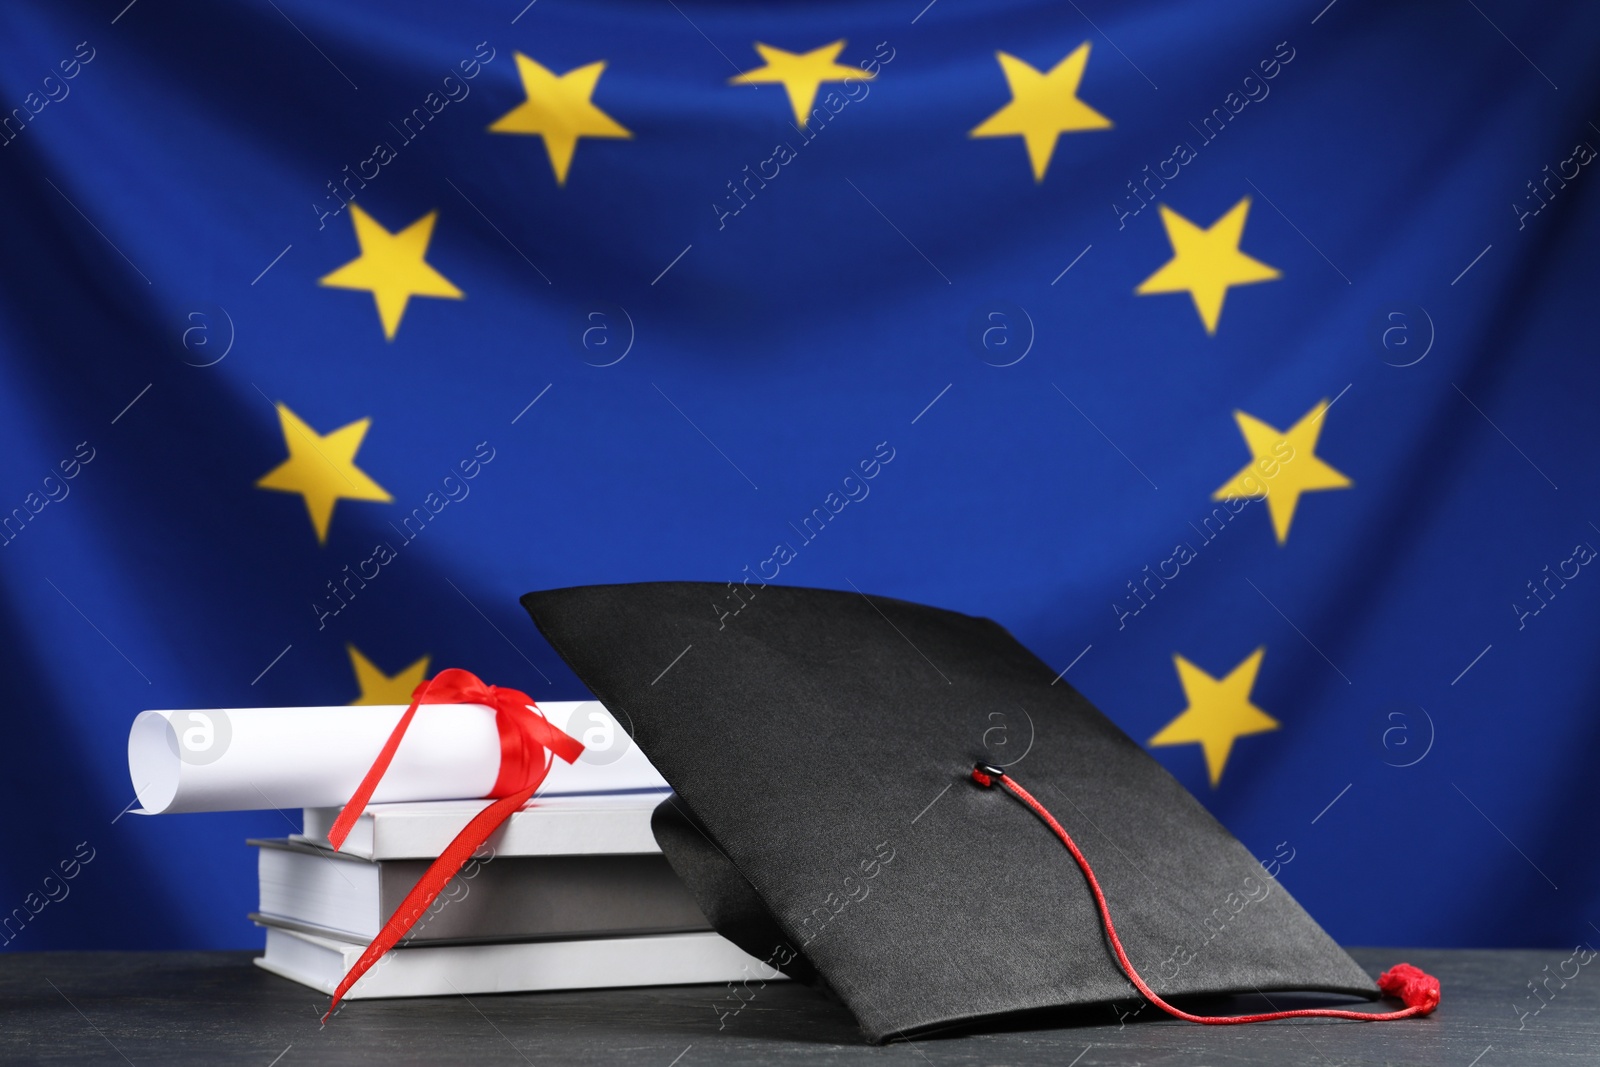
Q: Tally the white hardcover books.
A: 2